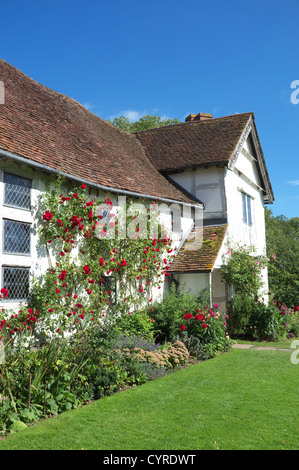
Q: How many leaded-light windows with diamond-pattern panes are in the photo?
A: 3